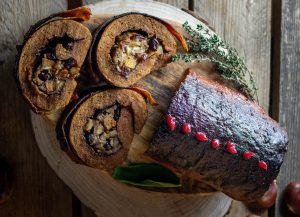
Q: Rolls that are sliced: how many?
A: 3